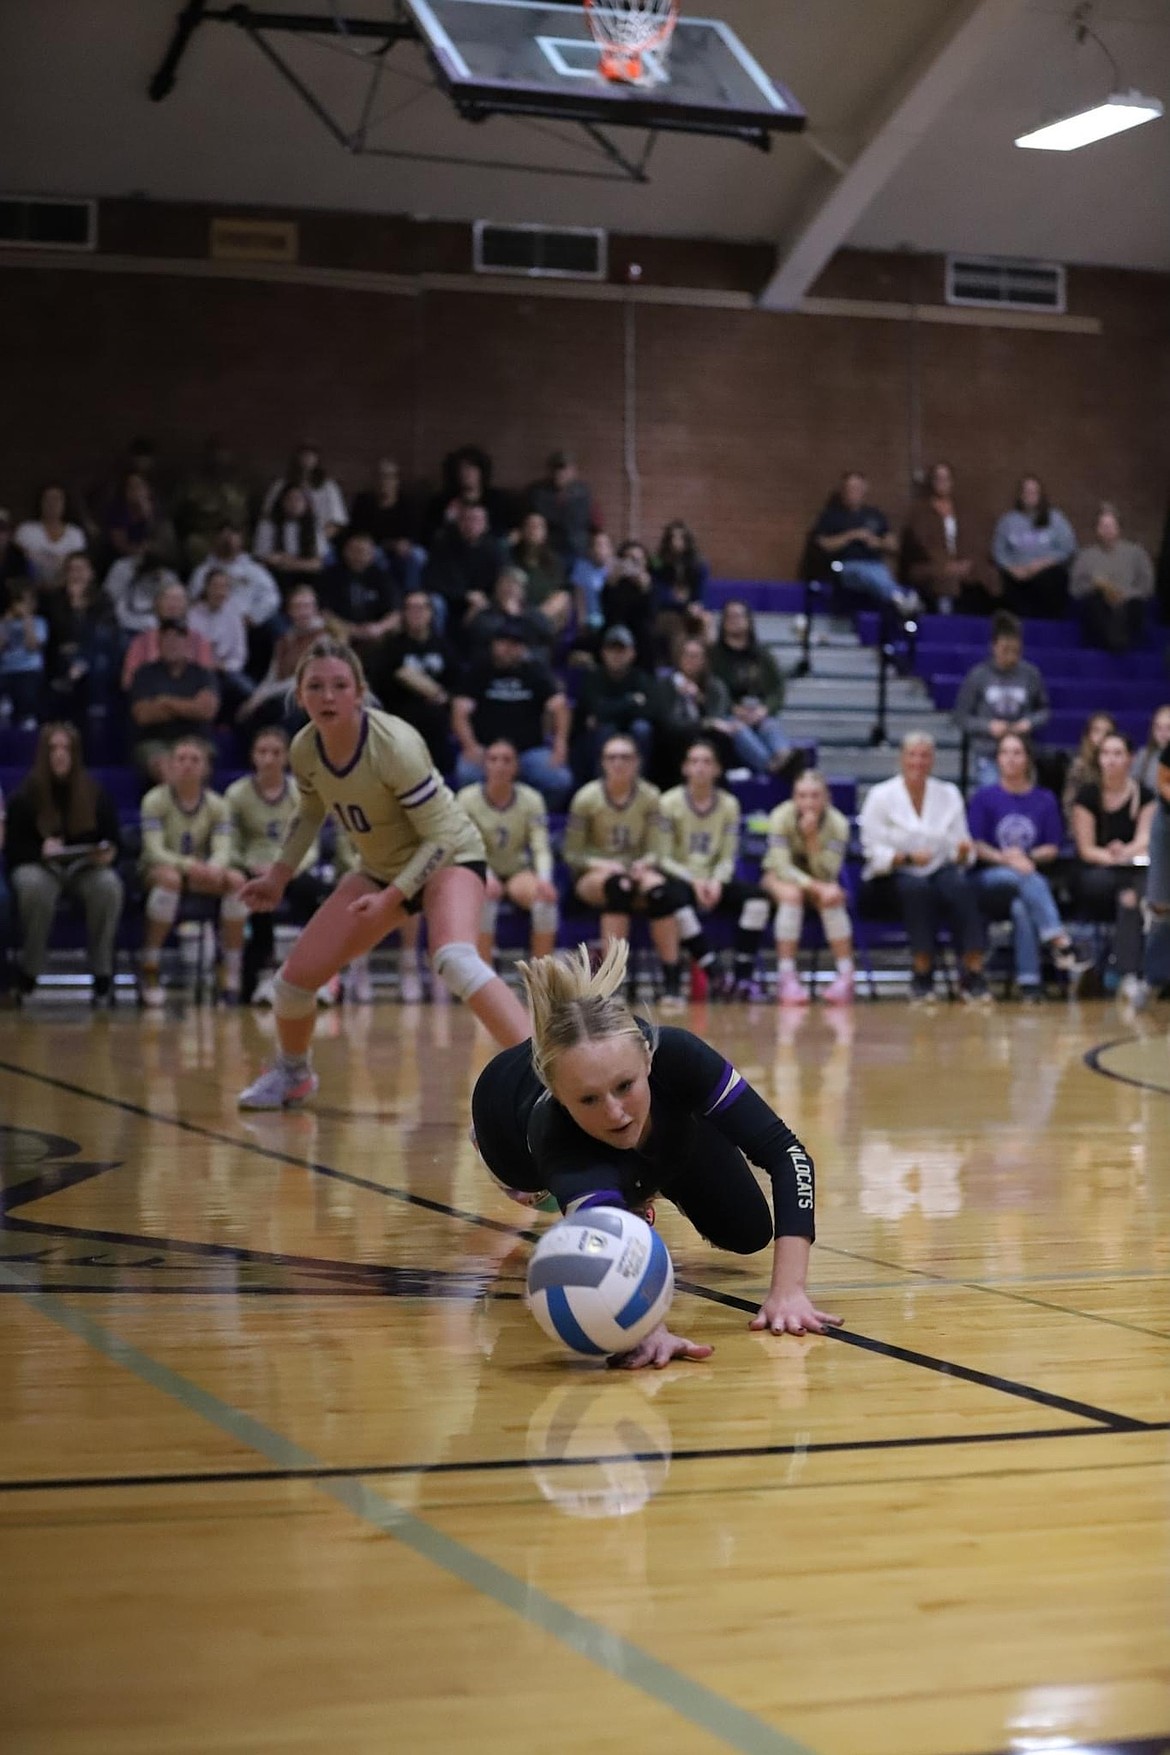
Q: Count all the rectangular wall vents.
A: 3